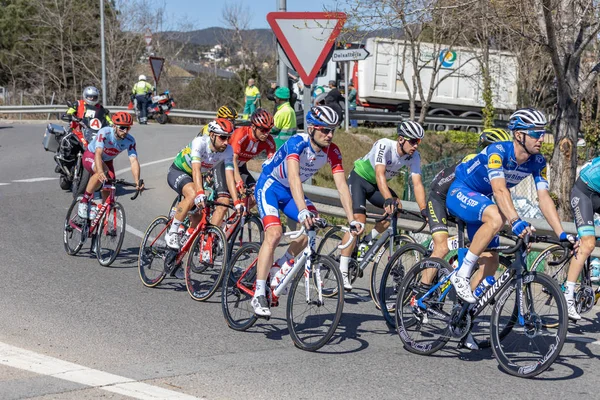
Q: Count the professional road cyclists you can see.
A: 9